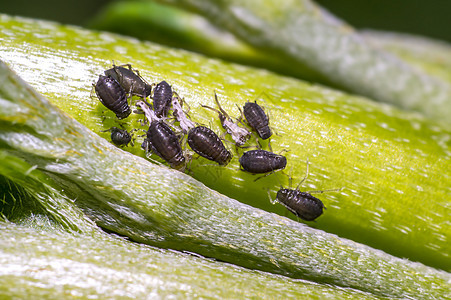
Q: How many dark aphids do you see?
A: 9